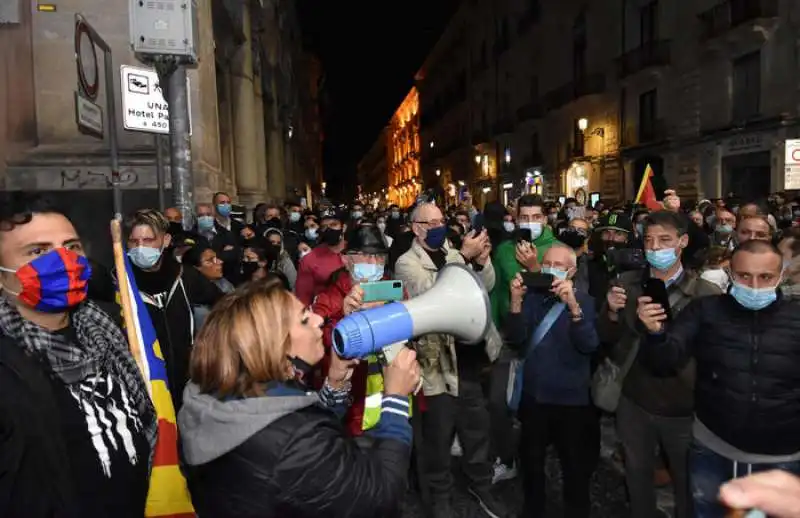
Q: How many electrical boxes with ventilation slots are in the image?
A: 1